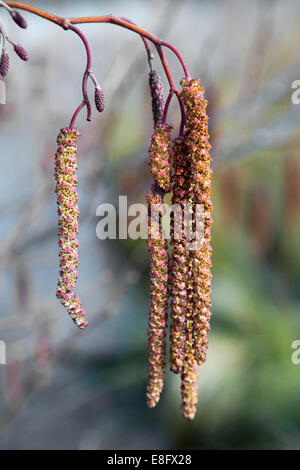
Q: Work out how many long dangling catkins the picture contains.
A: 5